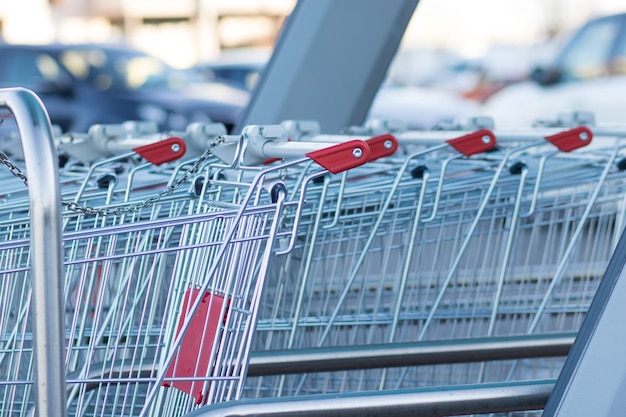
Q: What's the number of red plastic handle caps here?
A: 5